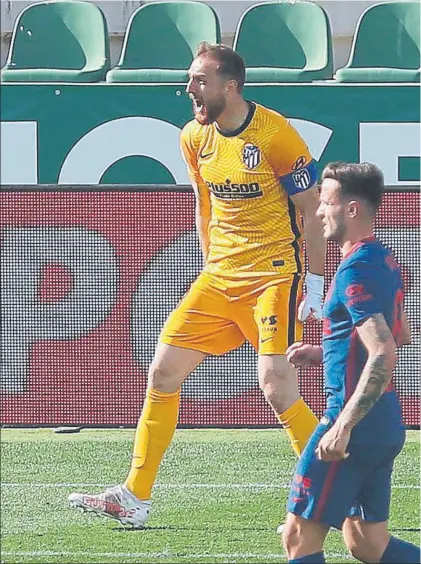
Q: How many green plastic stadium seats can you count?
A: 4